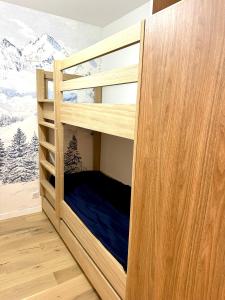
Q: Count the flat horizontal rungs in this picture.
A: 5